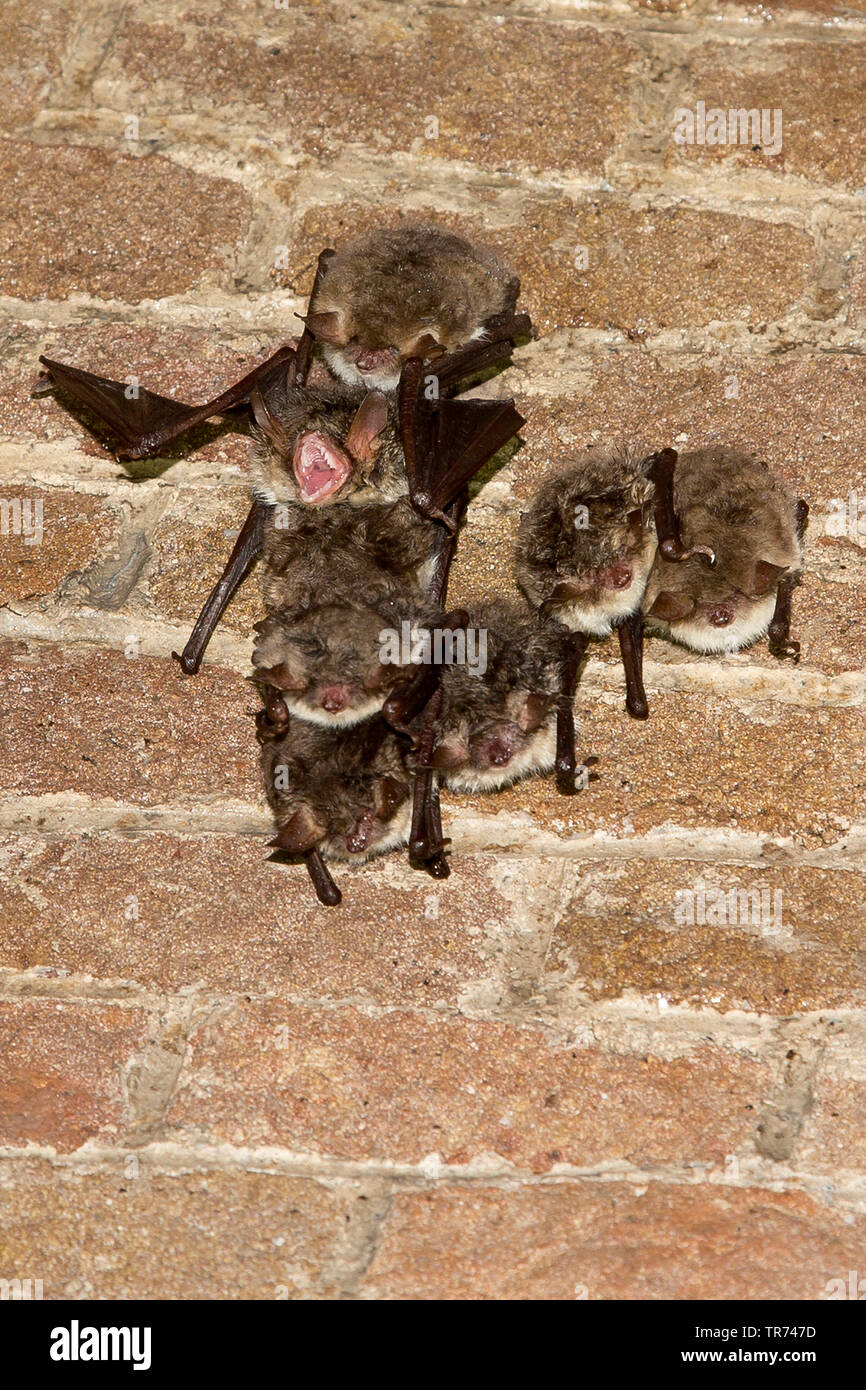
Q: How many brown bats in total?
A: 7